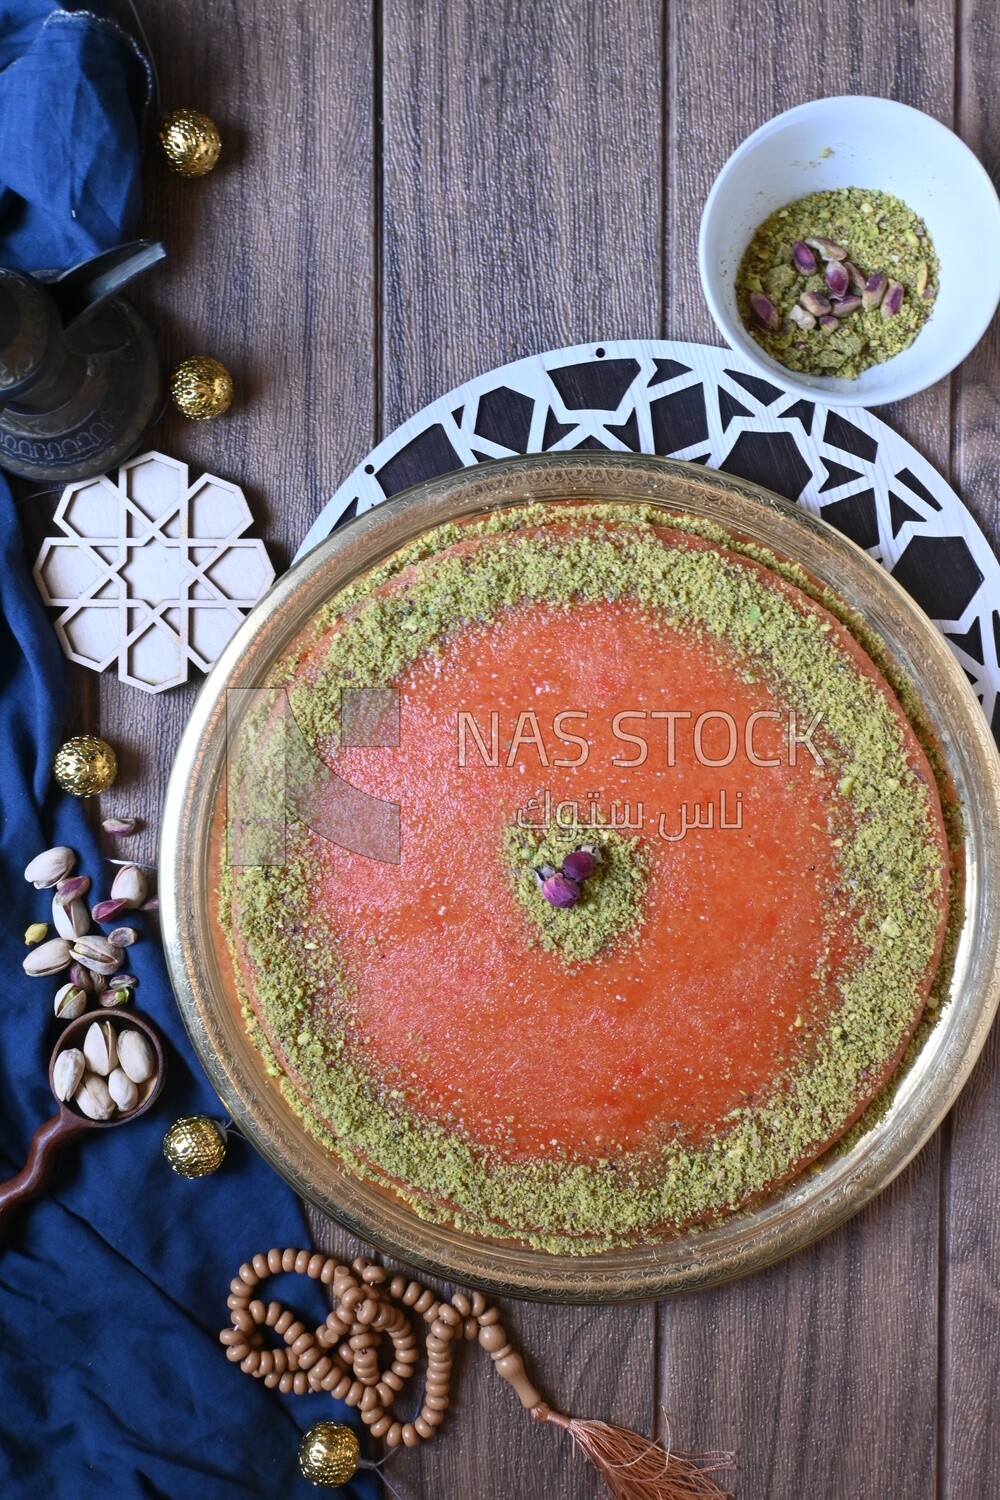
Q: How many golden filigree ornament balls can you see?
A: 5